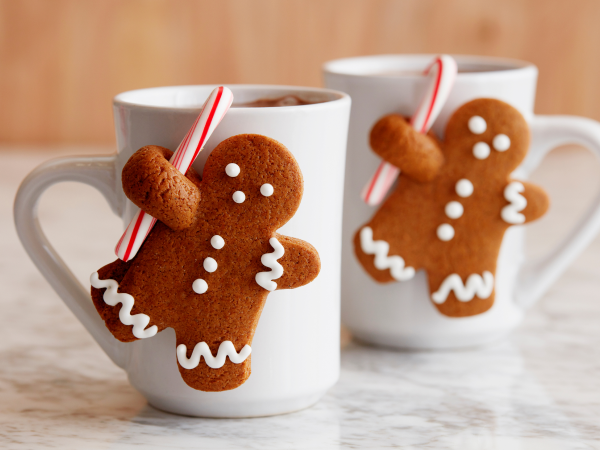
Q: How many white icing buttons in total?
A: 6